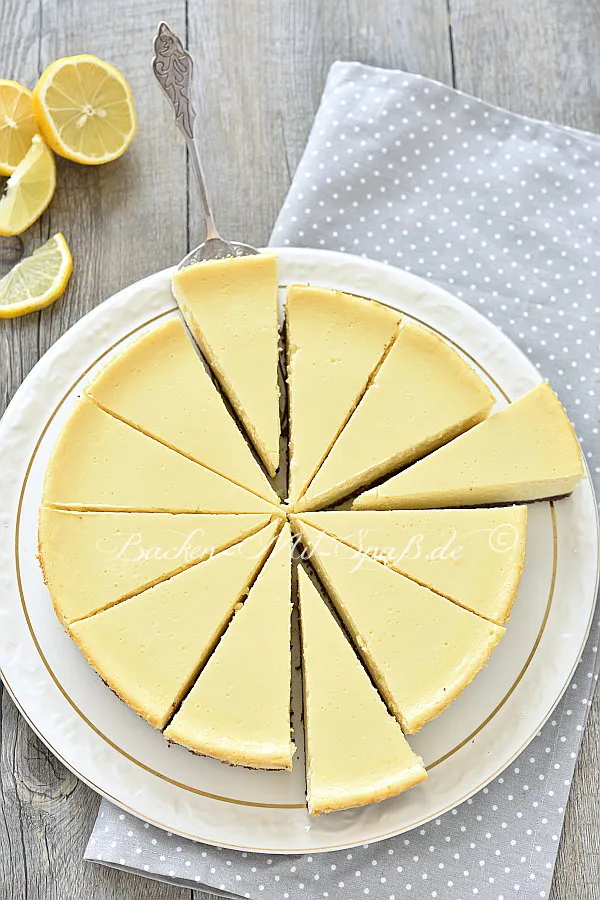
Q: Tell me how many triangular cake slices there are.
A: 12